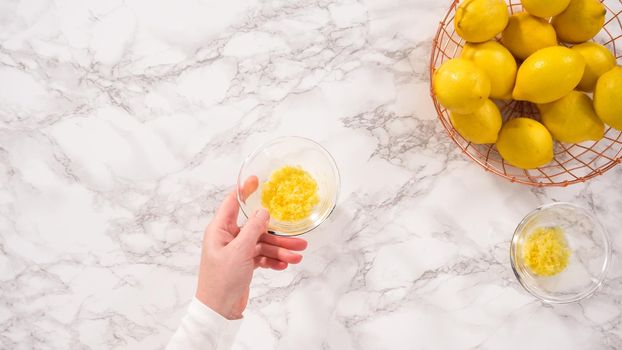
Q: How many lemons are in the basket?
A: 12